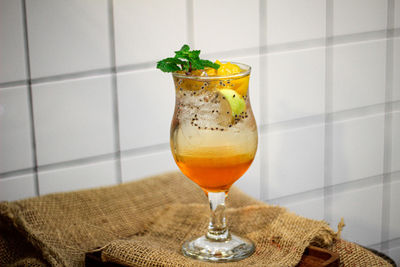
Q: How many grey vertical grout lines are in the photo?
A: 6